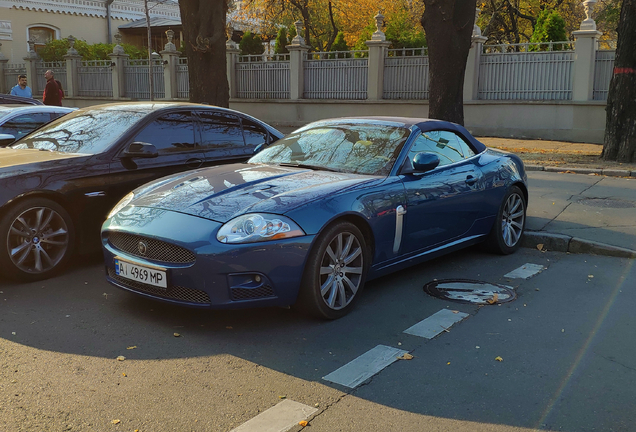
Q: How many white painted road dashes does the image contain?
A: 4